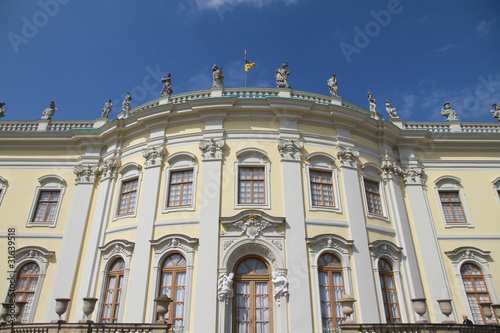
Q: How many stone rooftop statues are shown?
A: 12